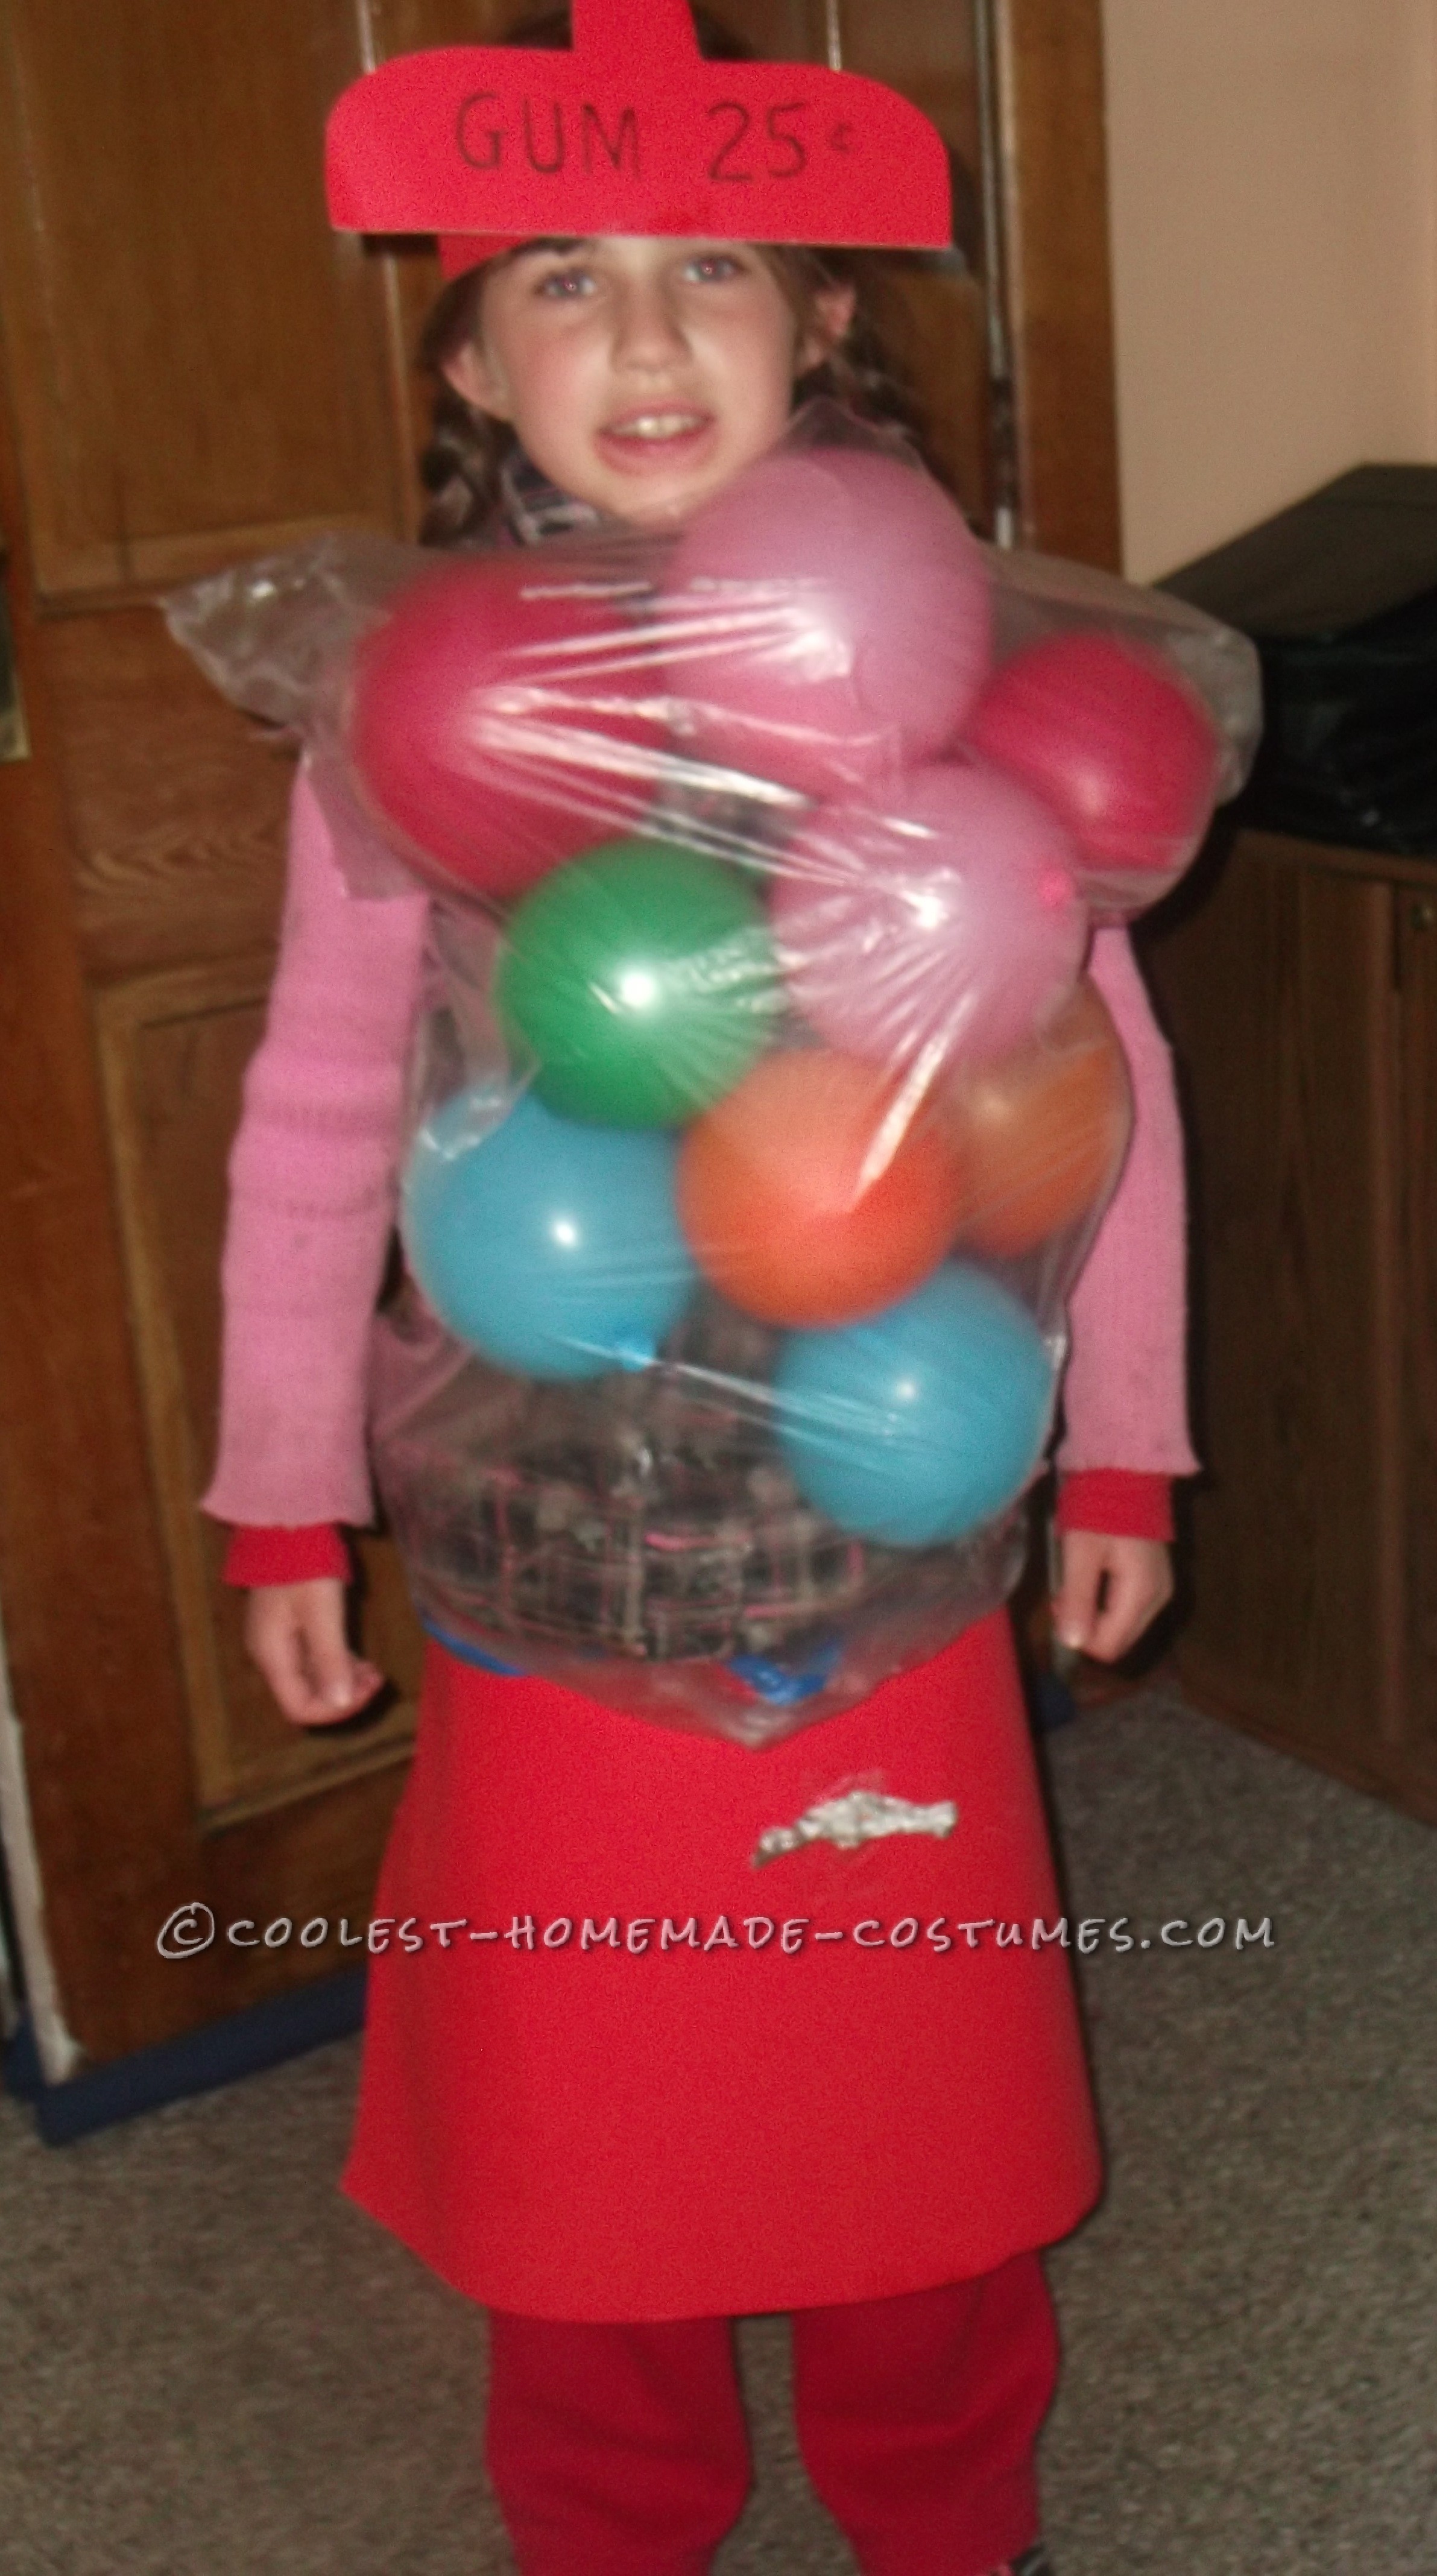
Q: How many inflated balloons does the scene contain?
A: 9